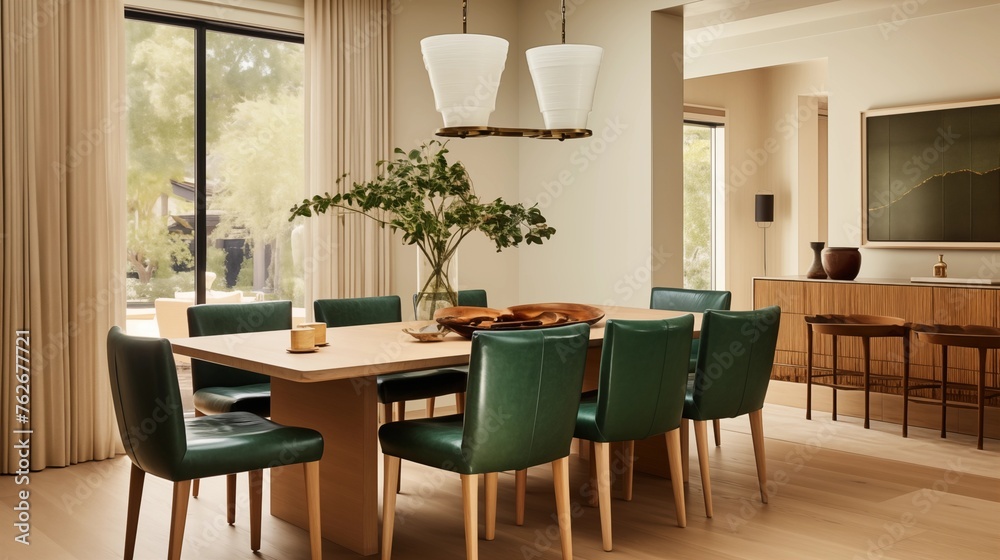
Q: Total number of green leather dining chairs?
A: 8